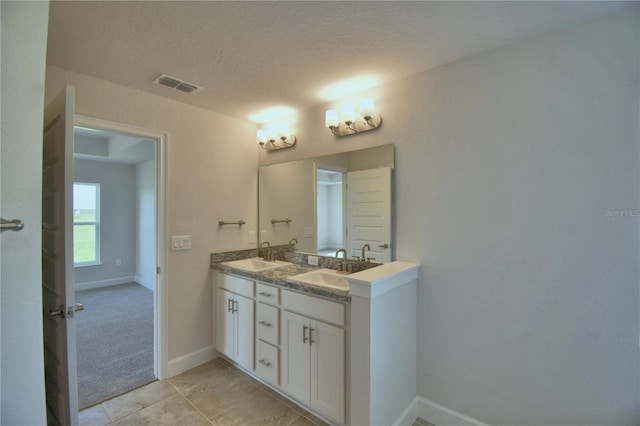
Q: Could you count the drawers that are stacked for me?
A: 3